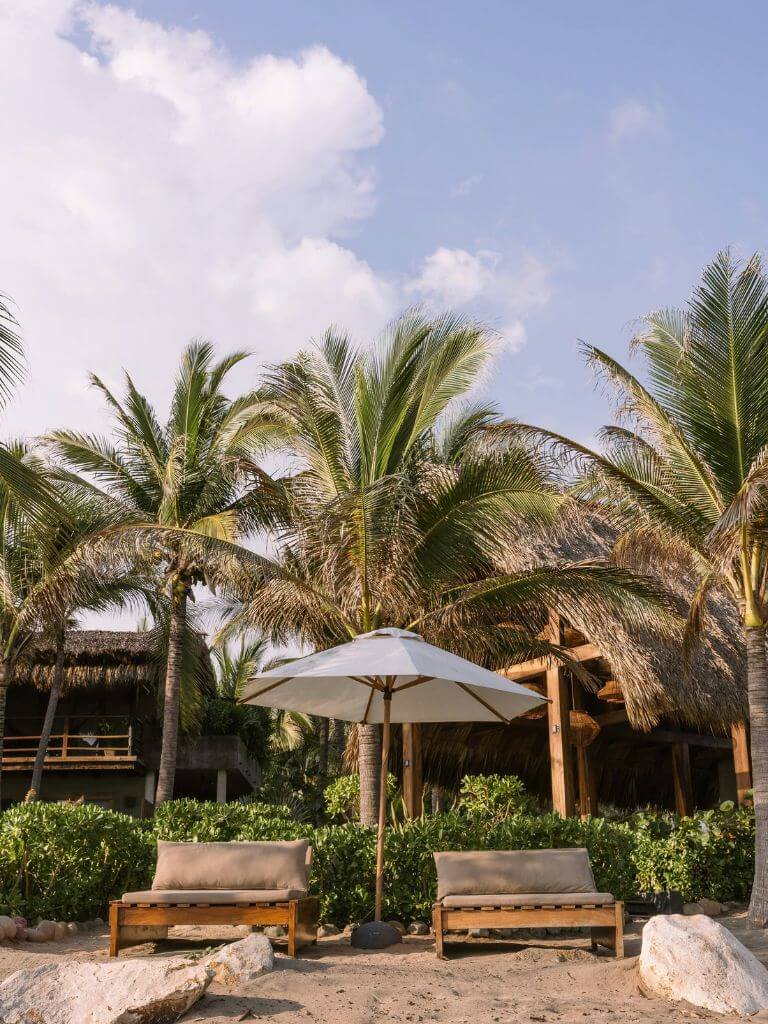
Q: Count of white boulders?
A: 3